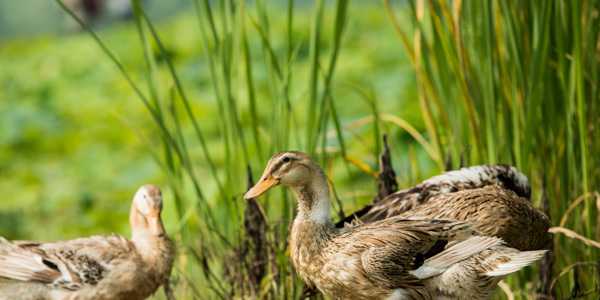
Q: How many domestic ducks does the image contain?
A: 3